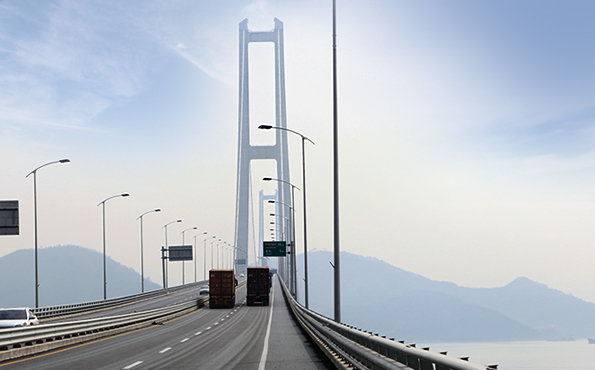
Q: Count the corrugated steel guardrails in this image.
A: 3